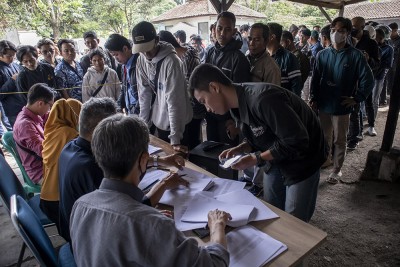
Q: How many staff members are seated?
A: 4